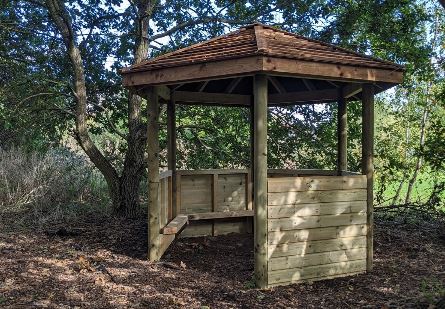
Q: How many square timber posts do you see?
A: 0